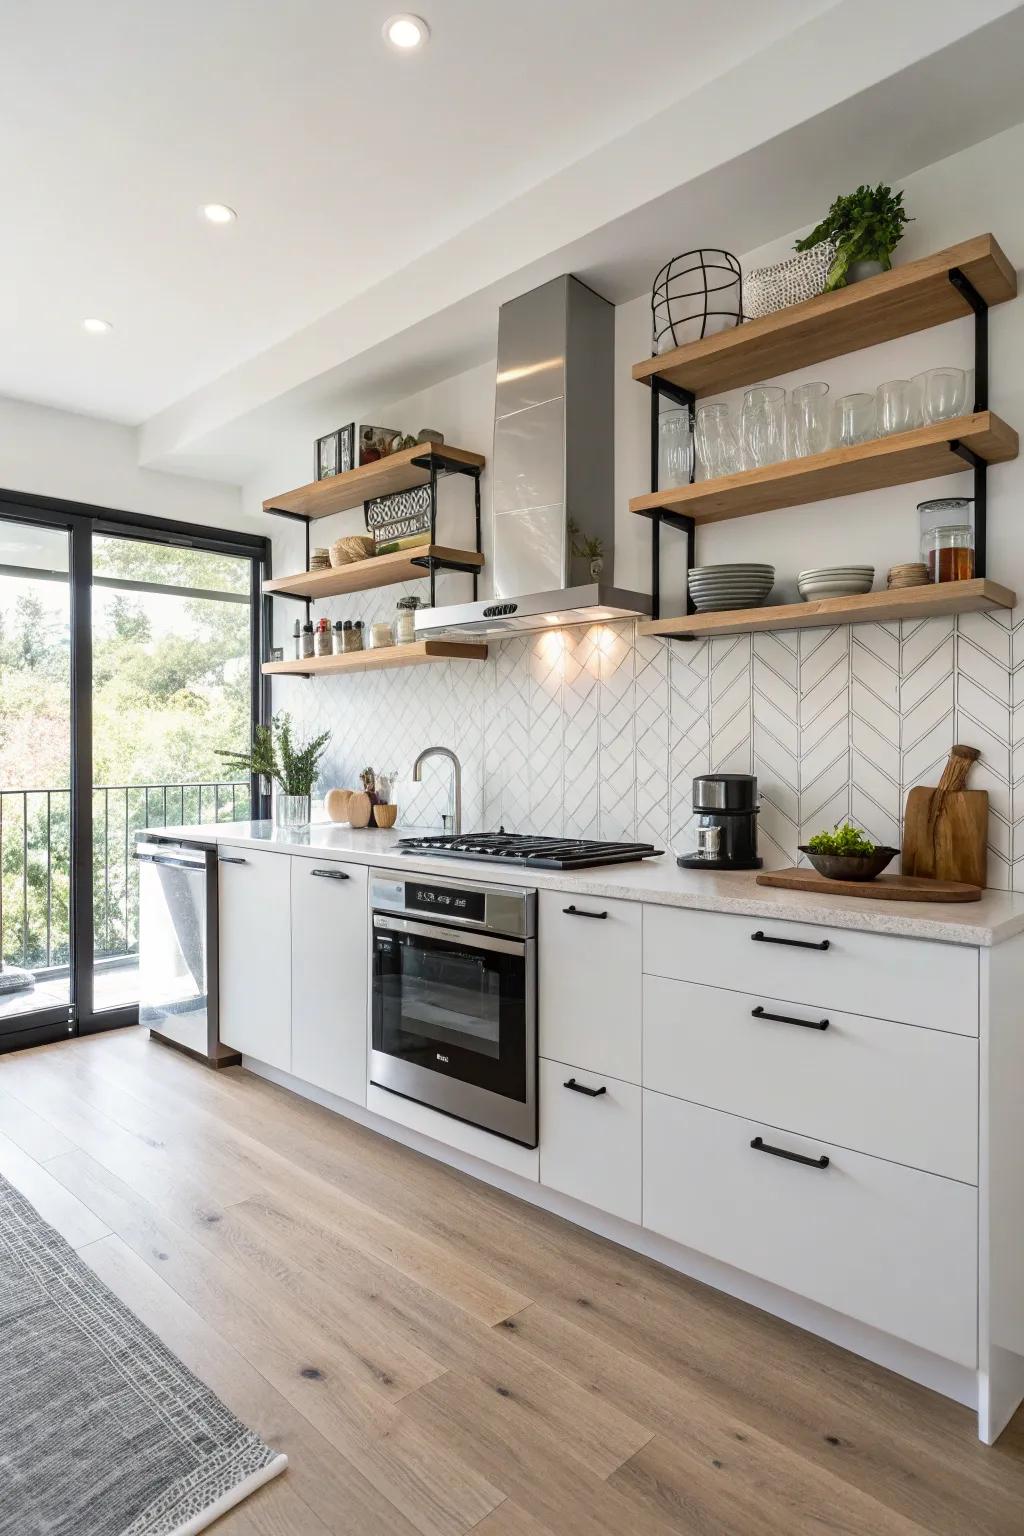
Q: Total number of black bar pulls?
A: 7